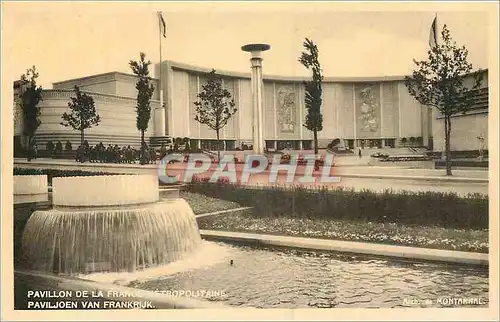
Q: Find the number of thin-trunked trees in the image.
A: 6